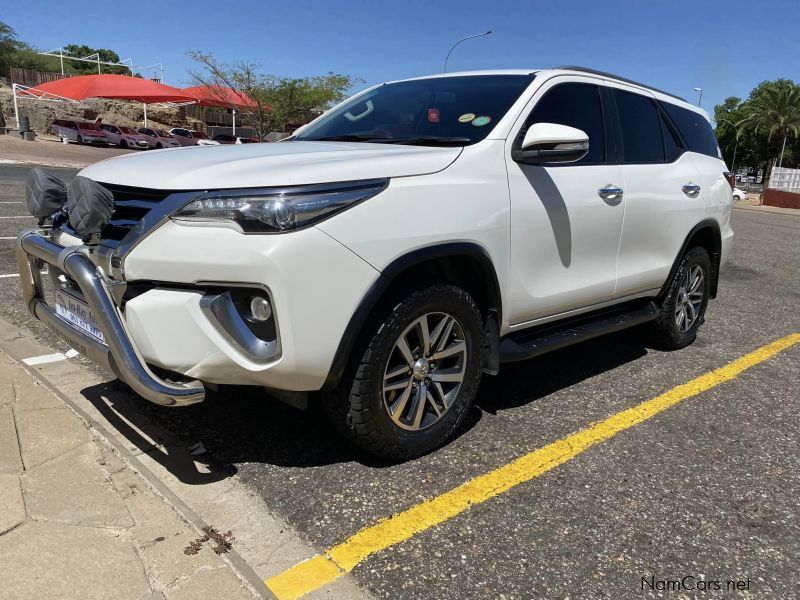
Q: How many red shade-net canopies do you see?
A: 2